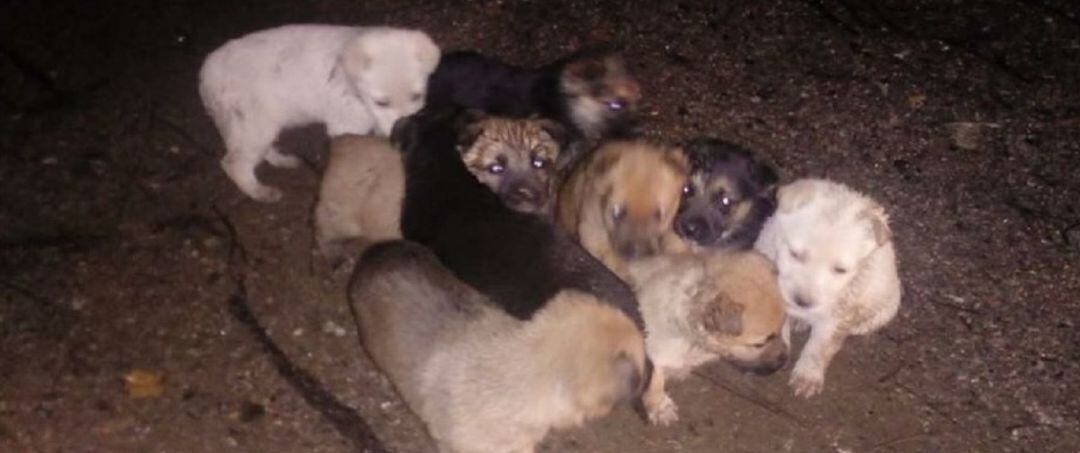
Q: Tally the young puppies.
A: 10